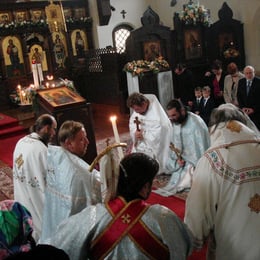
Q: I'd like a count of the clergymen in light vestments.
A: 6